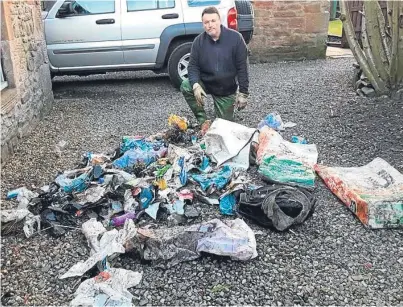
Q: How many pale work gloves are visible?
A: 2